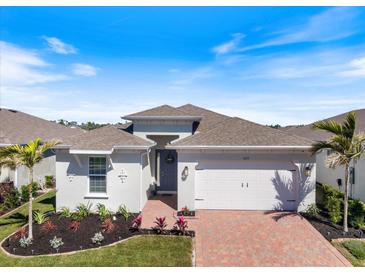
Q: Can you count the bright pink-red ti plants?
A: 3